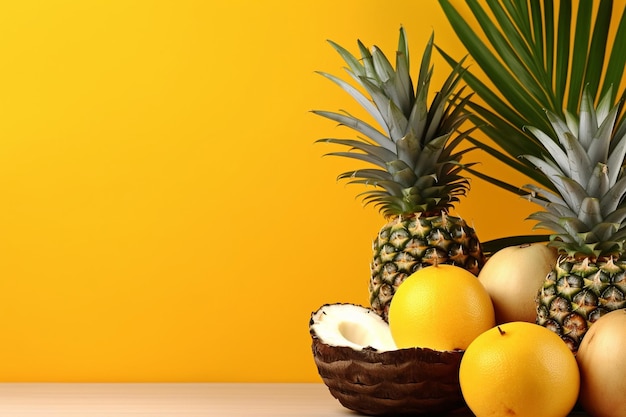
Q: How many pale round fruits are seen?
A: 2